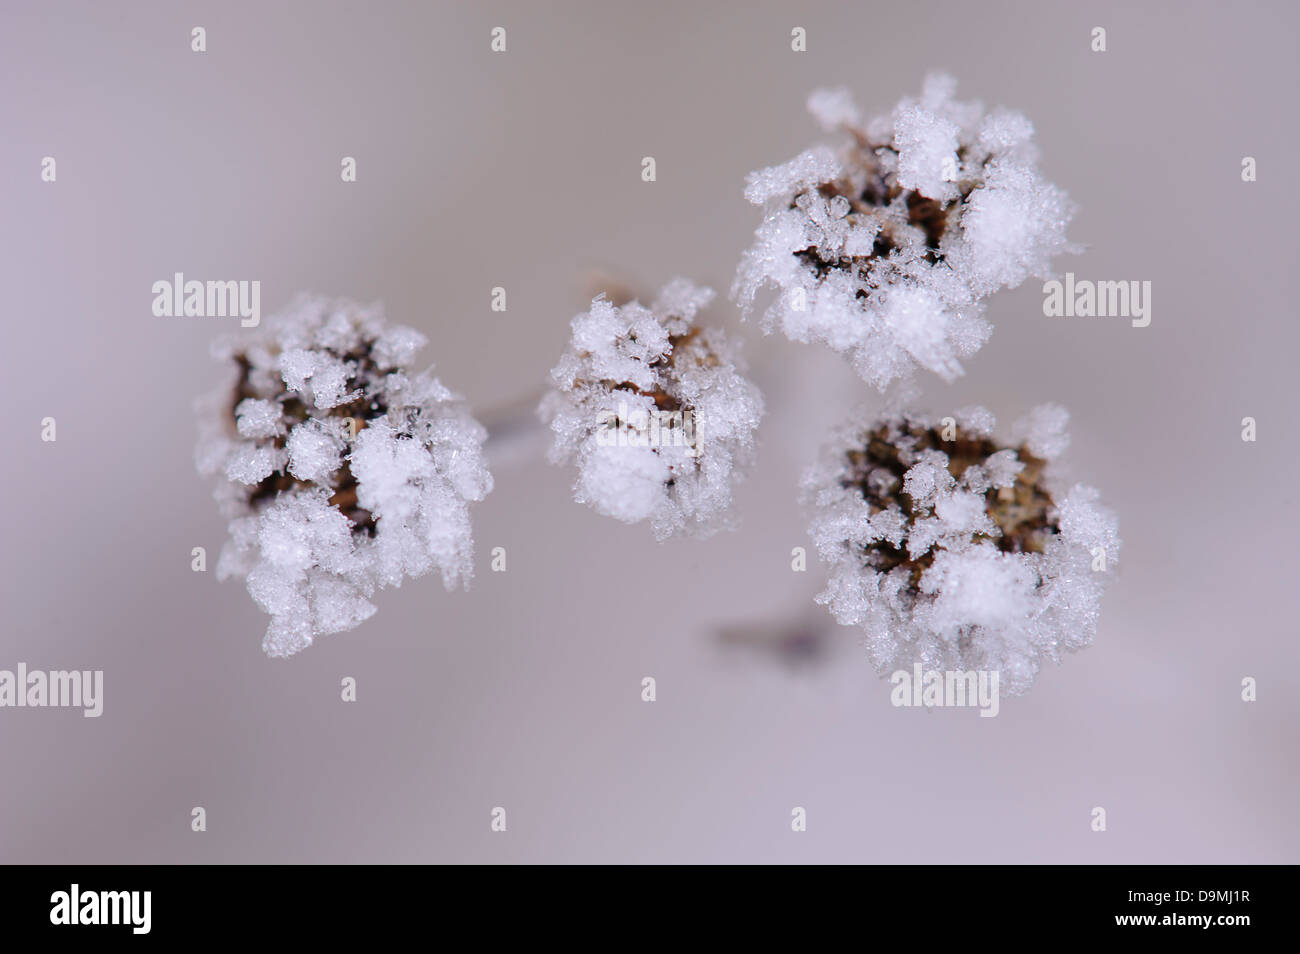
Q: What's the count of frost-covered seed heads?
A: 4